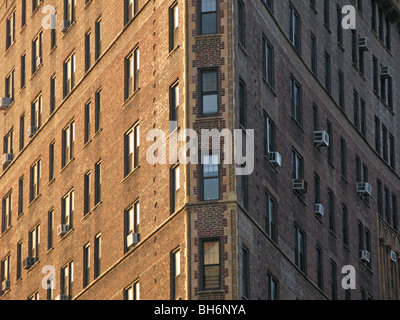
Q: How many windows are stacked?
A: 4